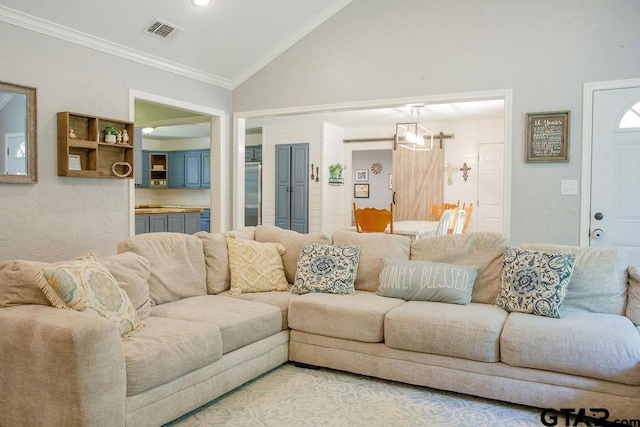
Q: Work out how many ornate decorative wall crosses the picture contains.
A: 2